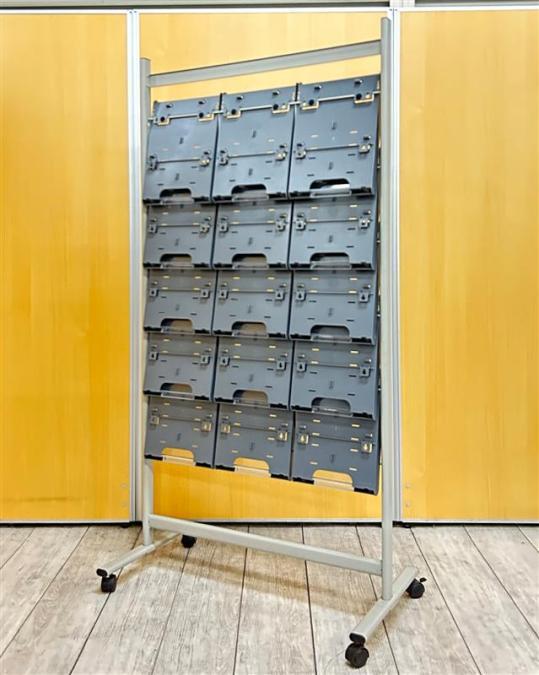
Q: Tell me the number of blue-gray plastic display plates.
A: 15